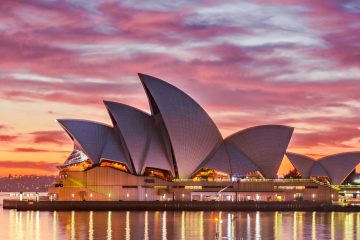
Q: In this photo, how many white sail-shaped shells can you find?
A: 6